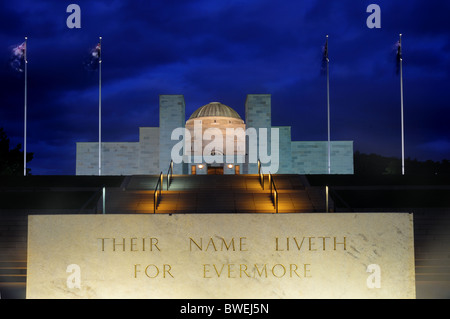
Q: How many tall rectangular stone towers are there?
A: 2